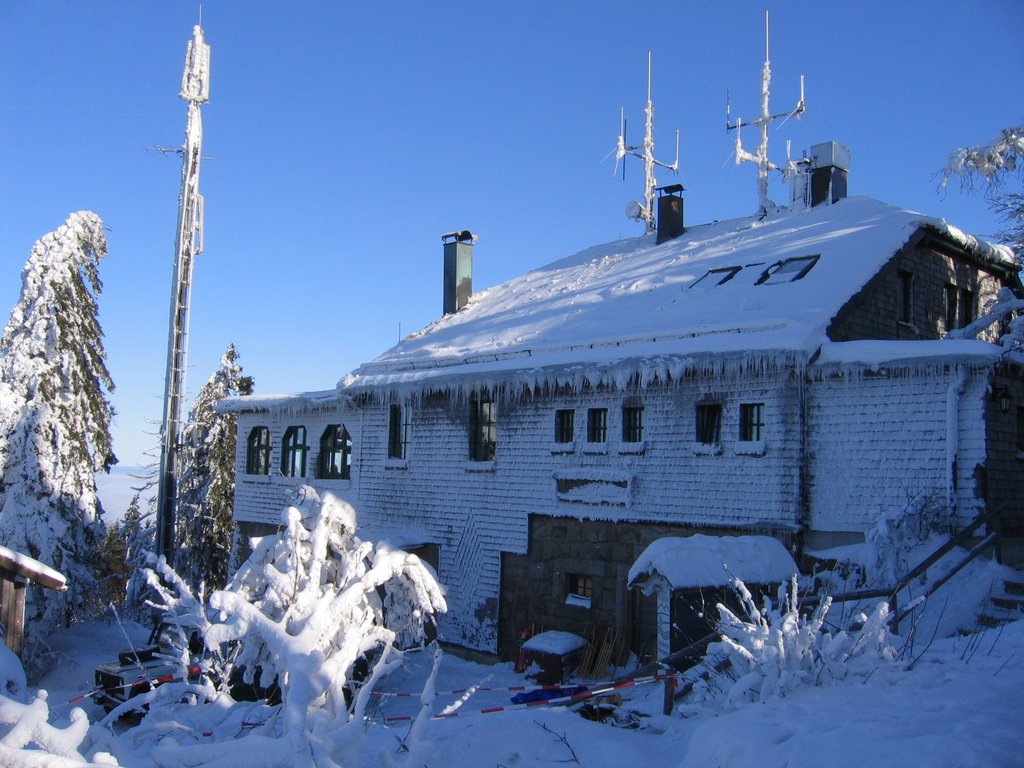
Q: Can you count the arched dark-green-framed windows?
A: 3